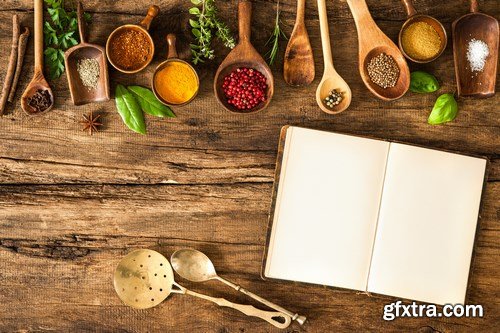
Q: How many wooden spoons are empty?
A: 1